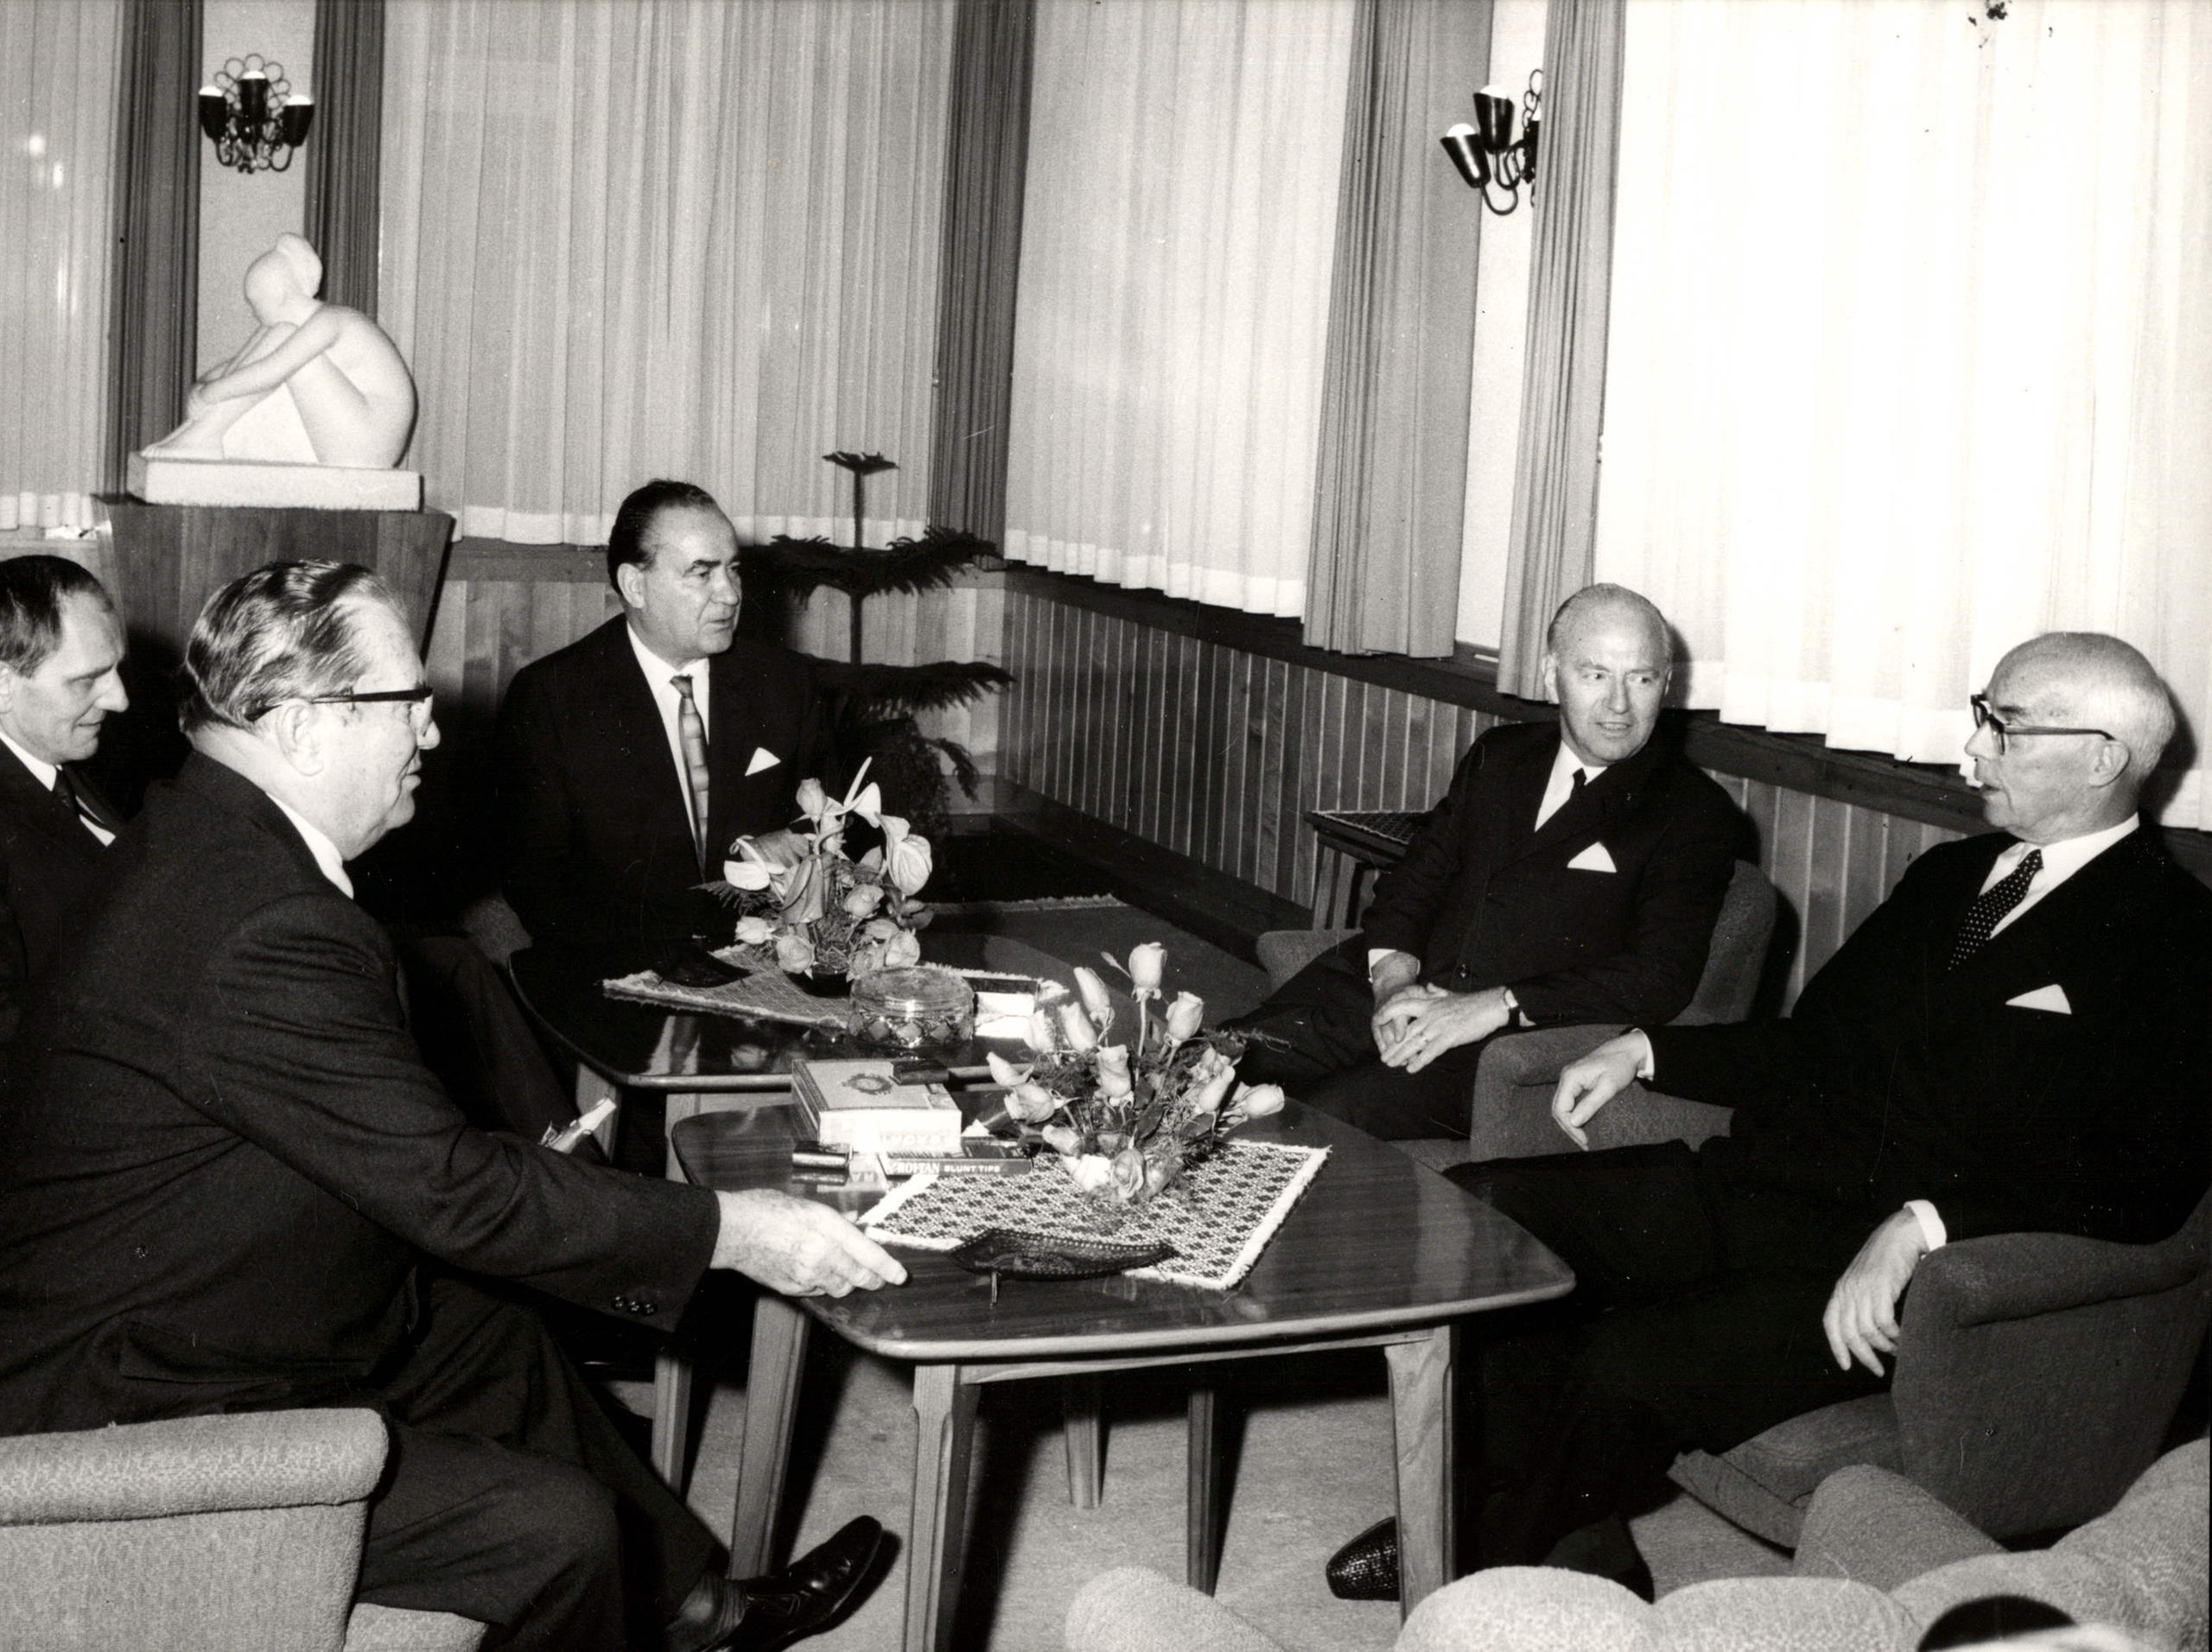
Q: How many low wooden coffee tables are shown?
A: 2